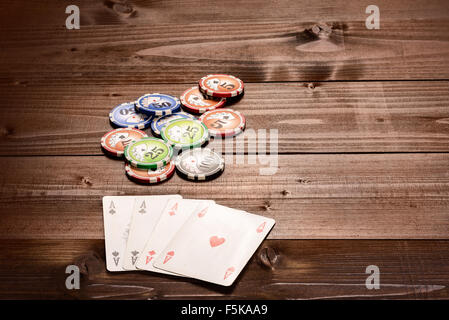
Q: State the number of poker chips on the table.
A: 11